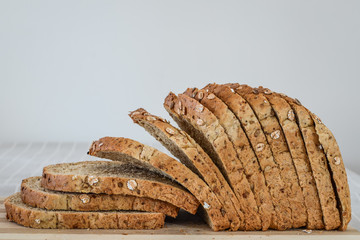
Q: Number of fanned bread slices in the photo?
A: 12